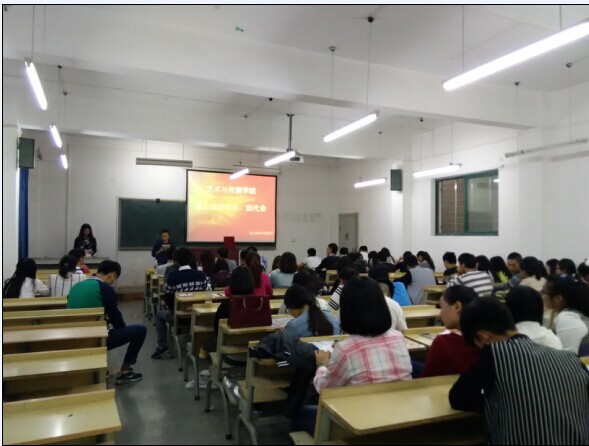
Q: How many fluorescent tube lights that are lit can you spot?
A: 9